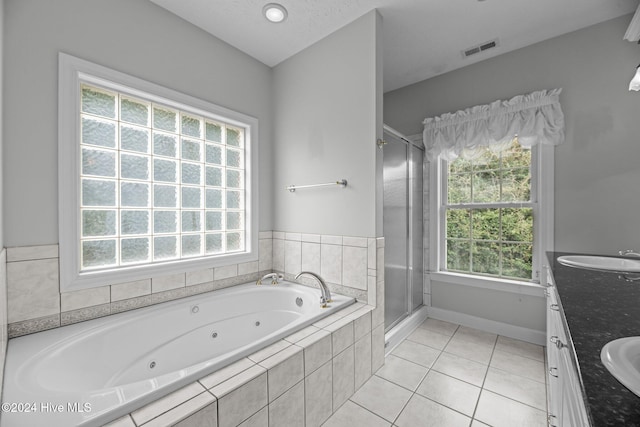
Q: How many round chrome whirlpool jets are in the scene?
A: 3